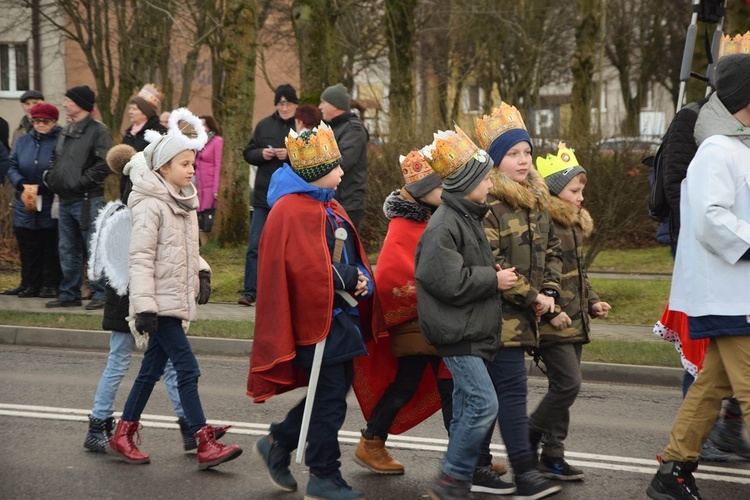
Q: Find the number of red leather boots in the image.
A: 2